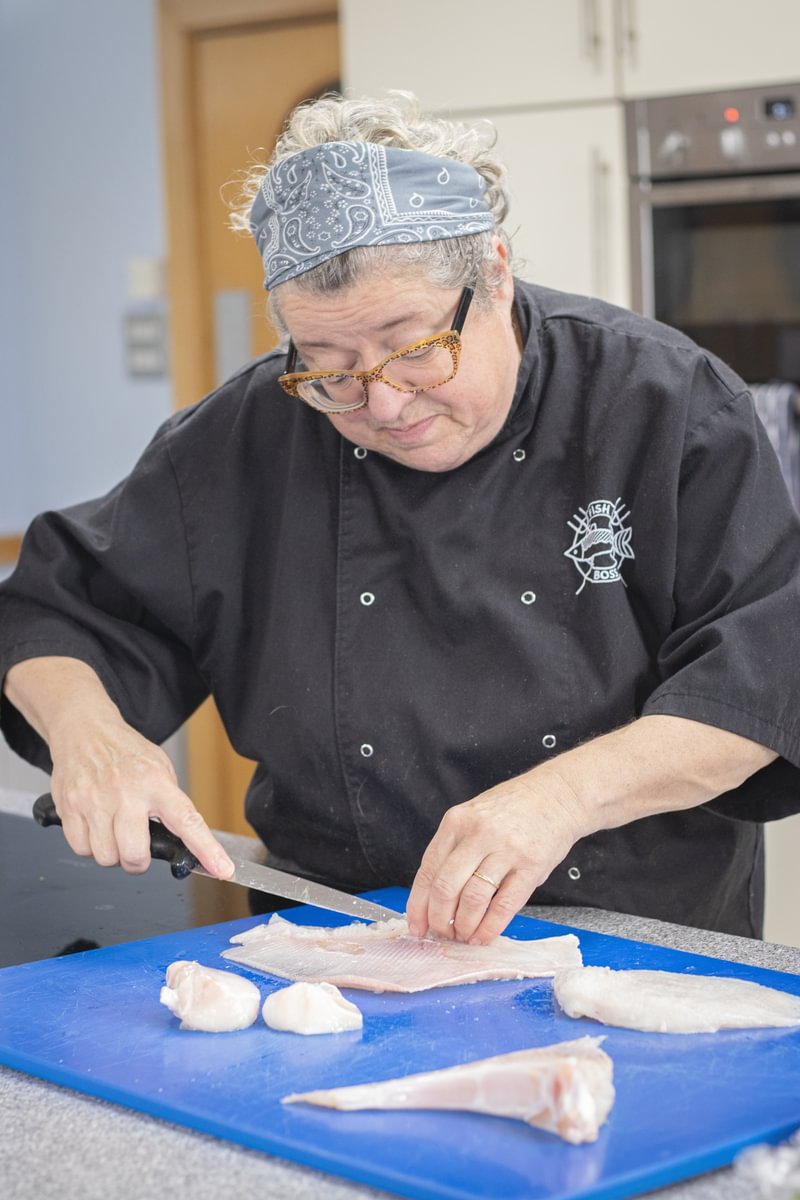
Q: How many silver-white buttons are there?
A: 7